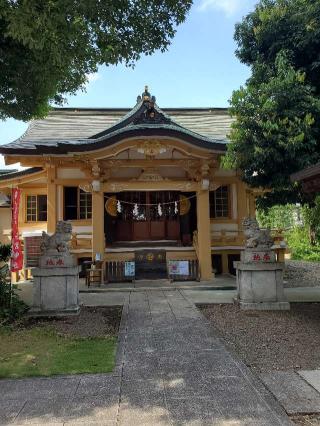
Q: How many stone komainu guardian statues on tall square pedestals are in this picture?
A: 2